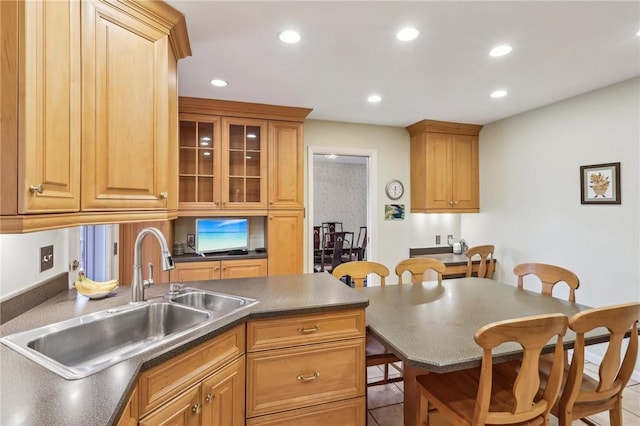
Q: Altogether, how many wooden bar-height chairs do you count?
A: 6